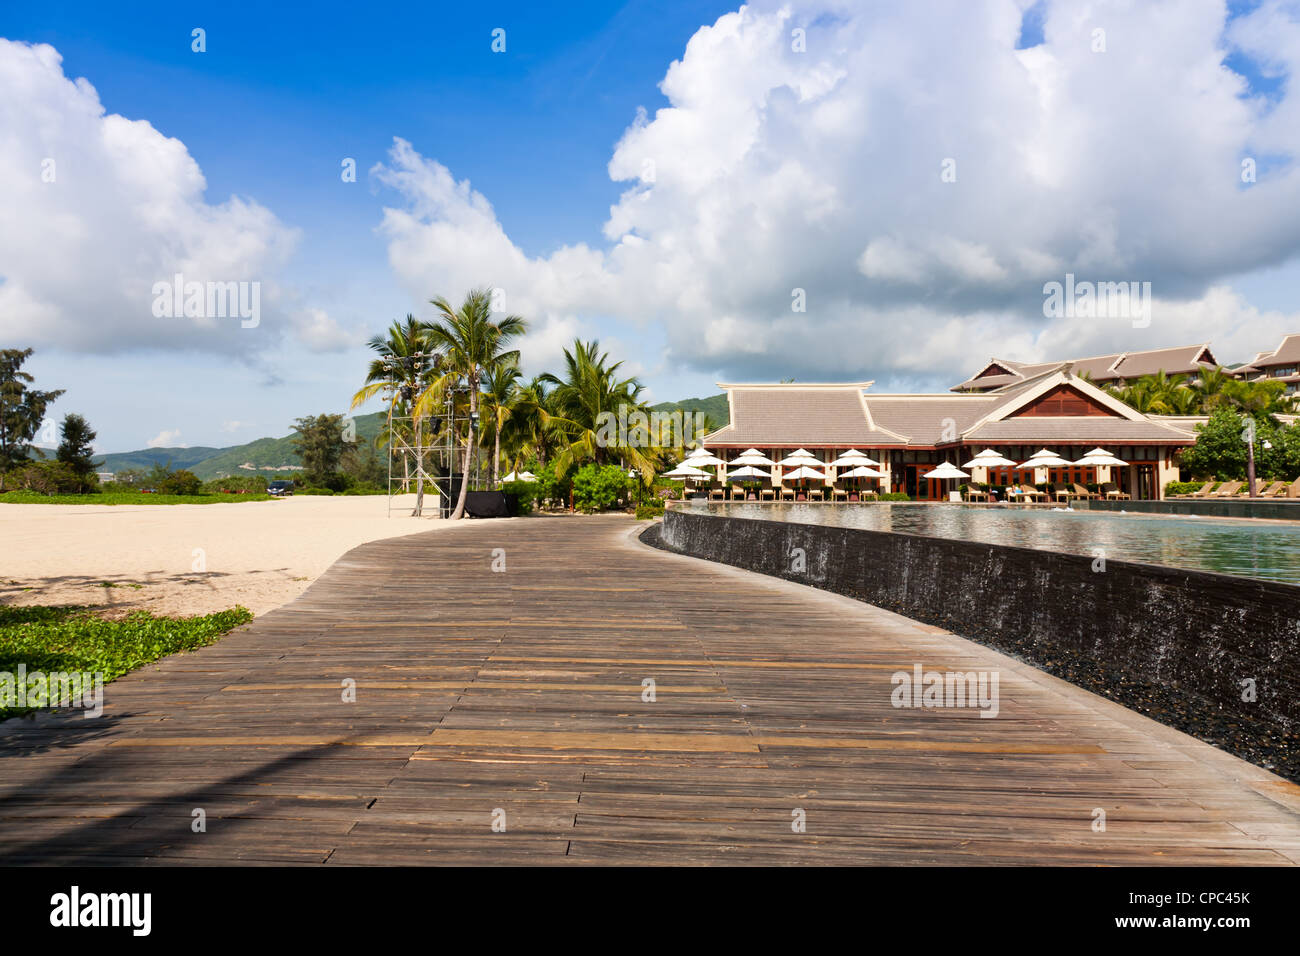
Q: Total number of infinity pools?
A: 1